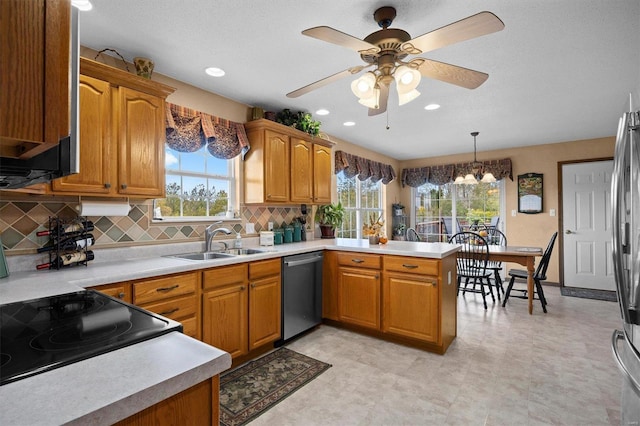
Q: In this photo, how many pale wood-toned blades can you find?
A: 5